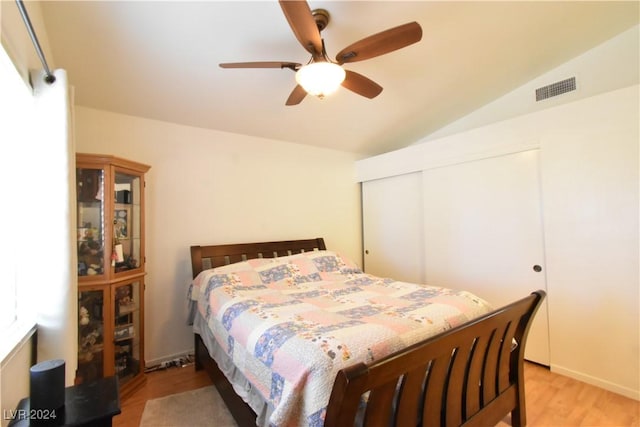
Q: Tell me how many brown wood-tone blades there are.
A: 5